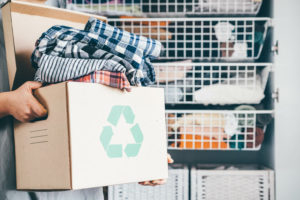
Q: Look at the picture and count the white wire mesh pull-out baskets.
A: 4